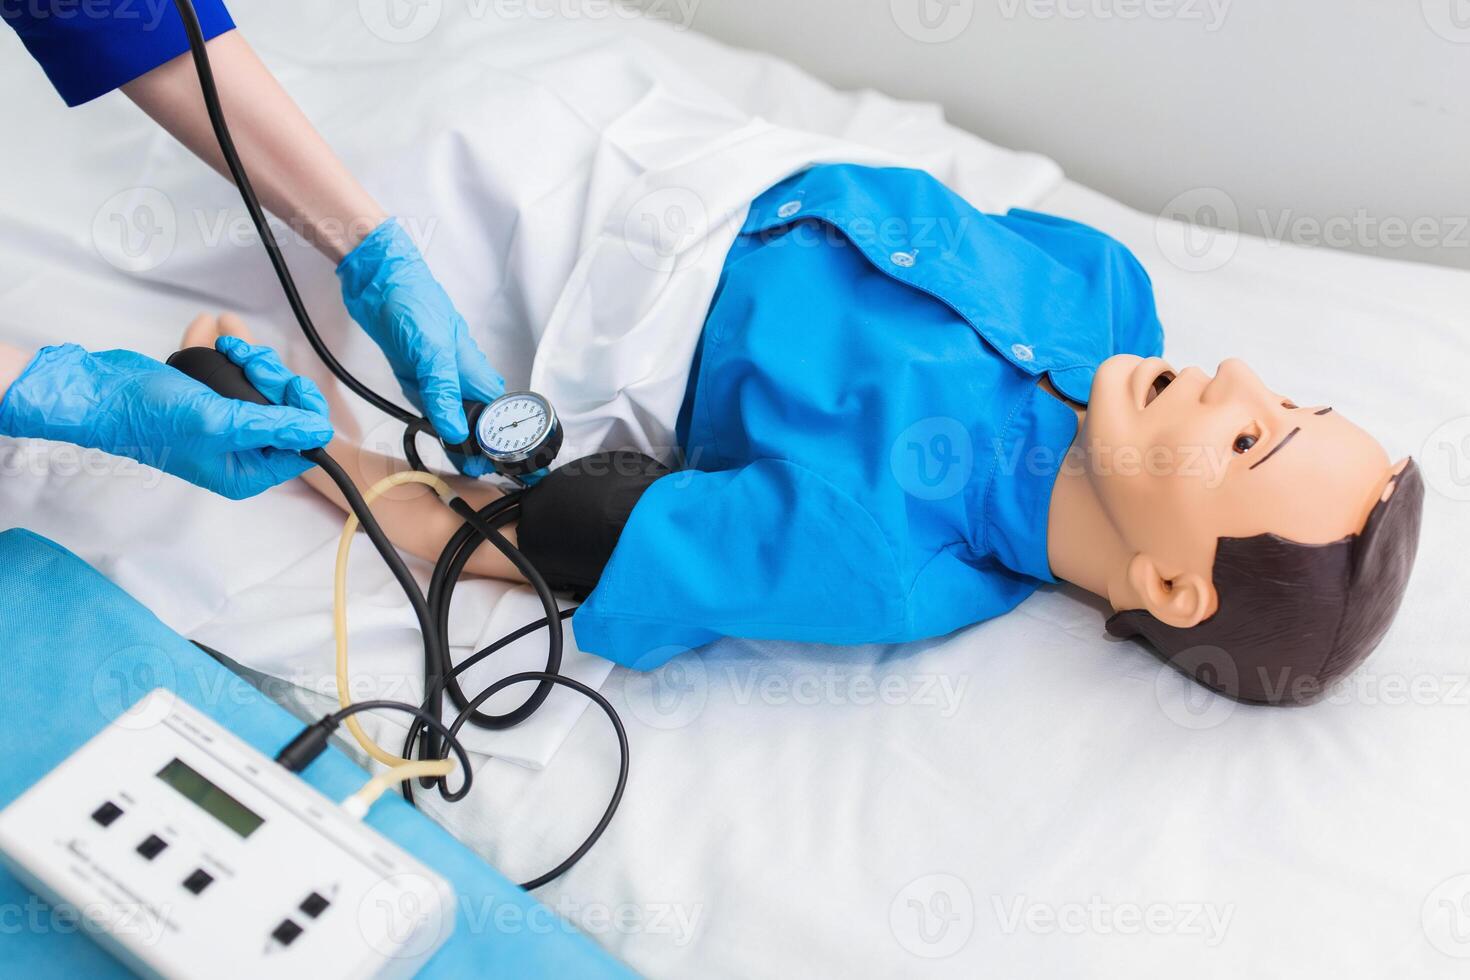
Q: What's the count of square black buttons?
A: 5